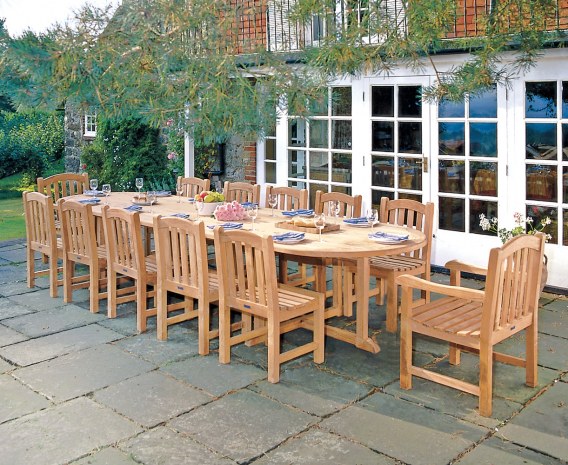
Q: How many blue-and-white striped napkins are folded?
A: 12